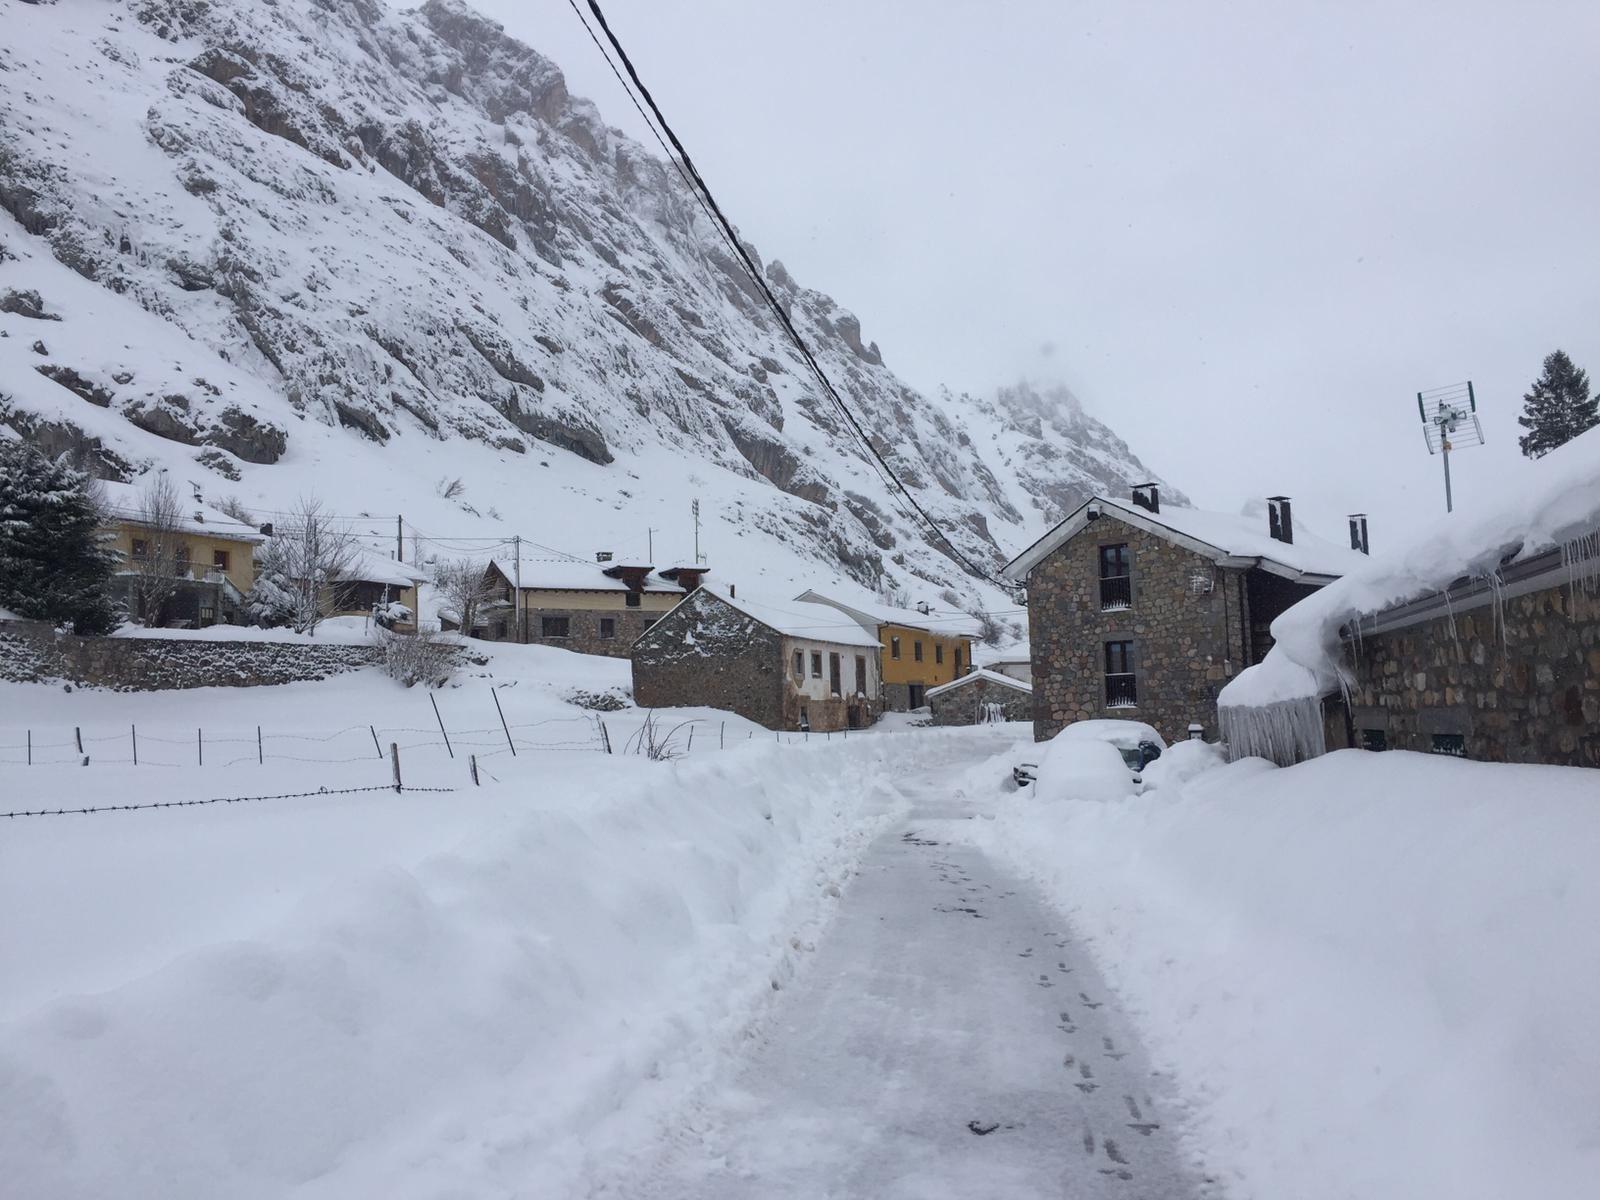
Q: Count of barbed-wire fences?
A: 2